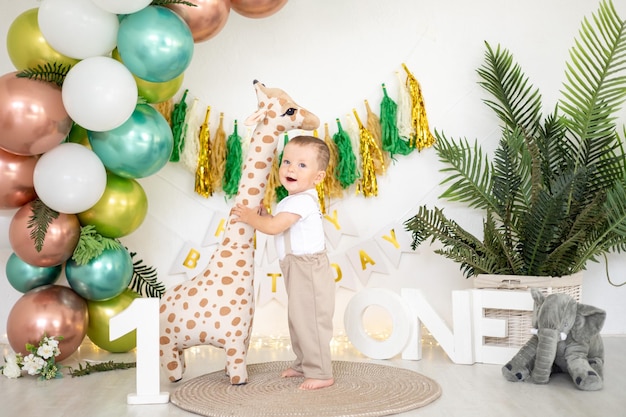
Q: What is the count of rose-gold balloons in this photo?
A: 6